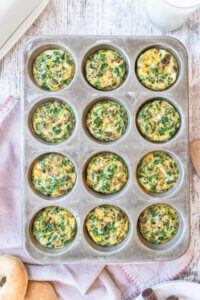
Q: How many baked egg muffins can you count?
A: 12